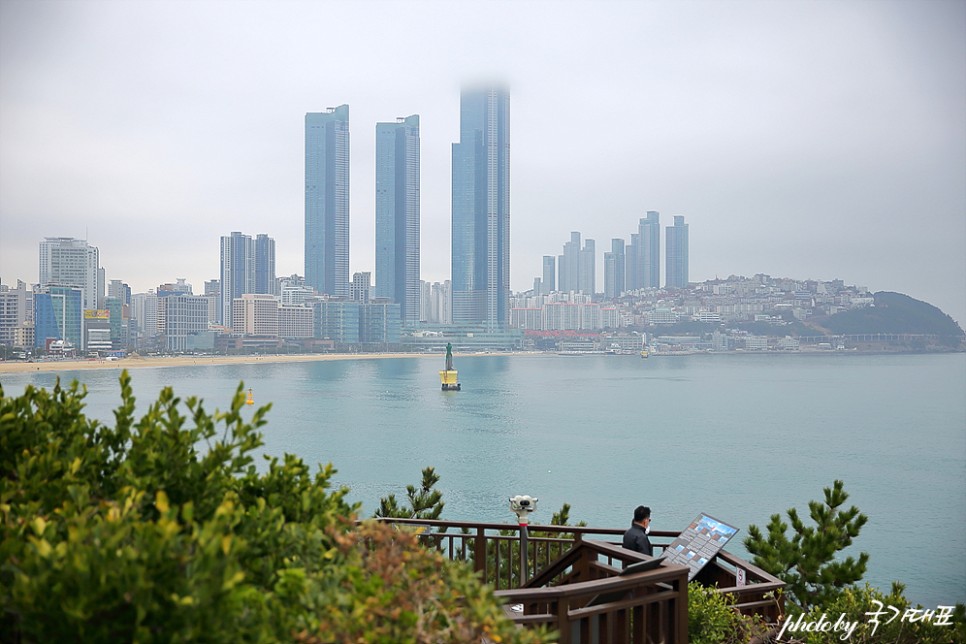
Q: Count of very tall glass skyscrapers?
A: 3